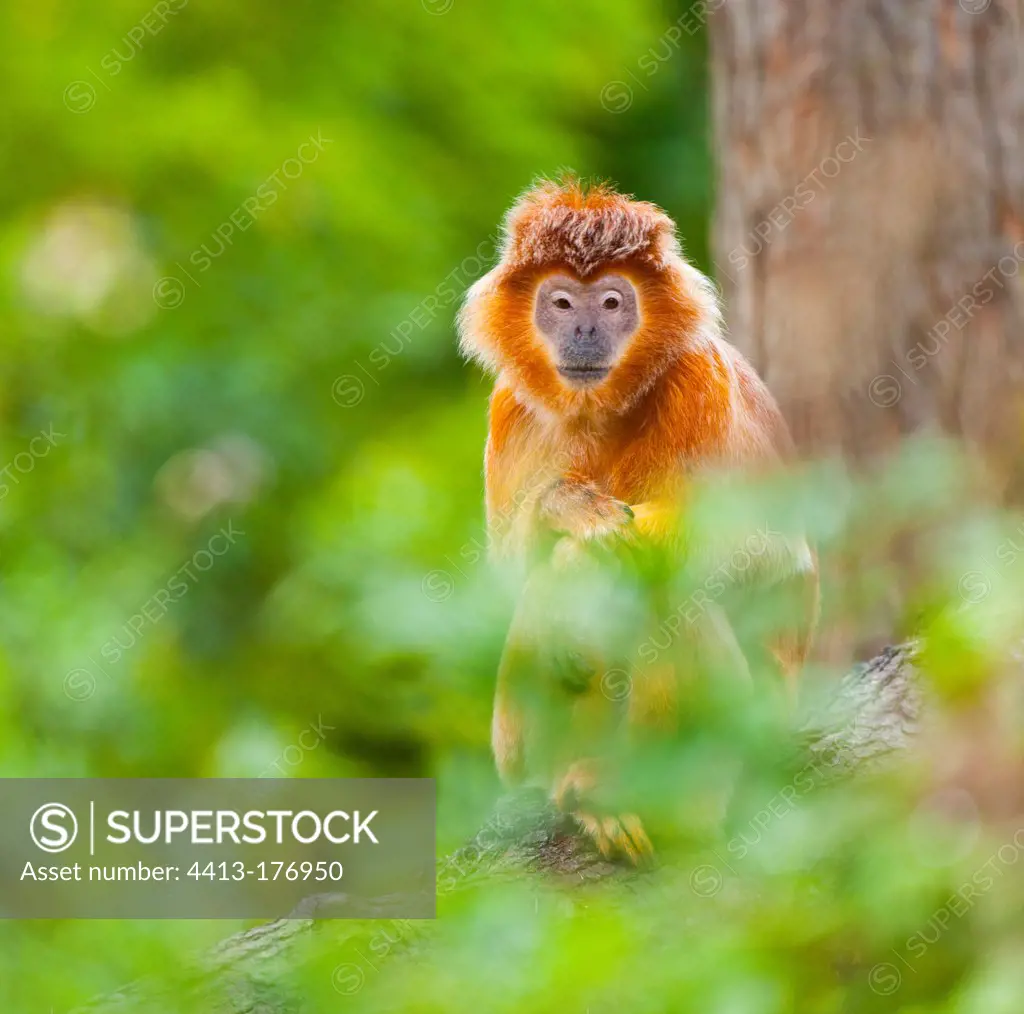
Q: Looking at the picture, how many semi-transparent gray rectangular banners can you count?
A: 1